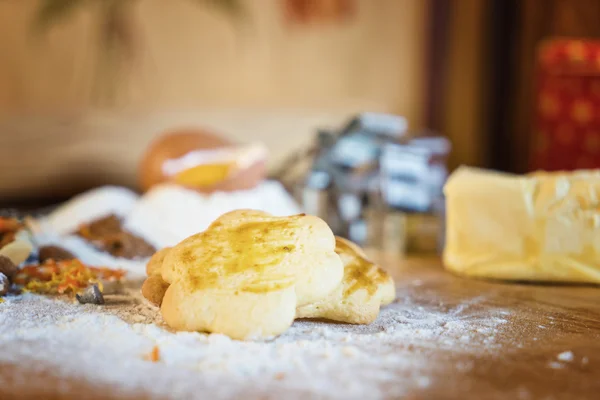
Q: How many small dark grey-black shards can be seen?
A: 1